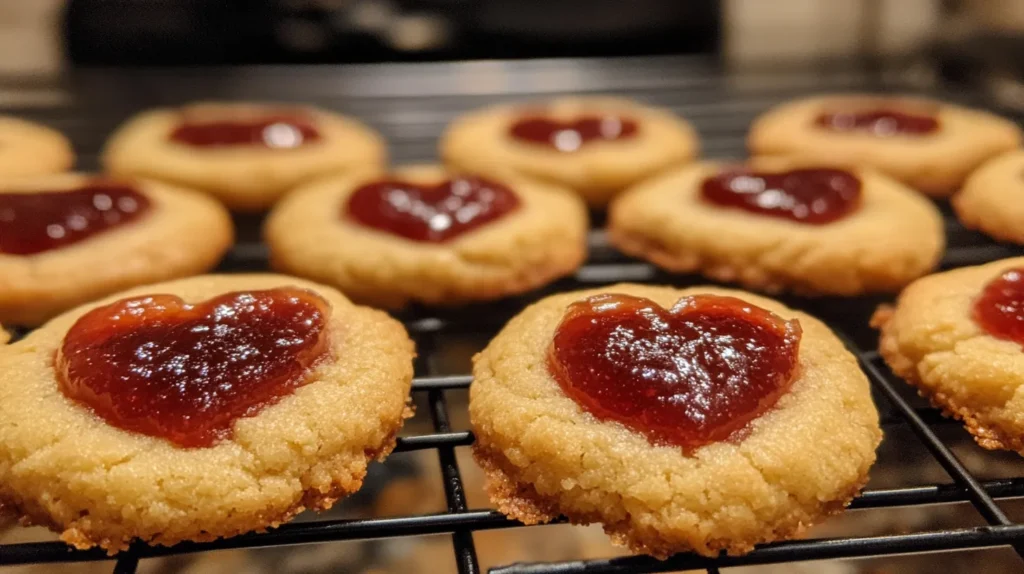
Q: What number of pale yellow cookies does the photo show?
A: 11